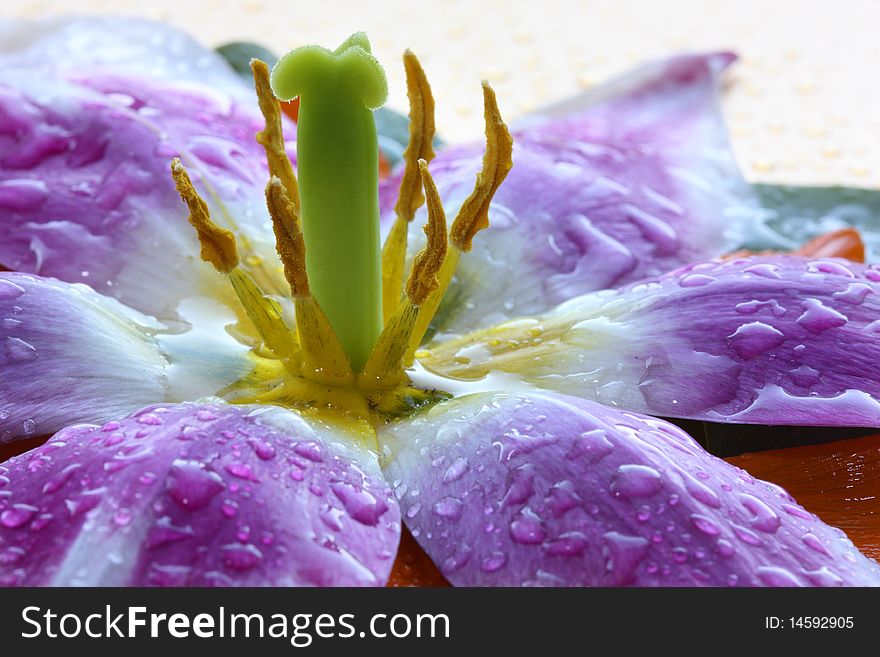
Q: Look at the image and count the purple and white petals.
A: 6